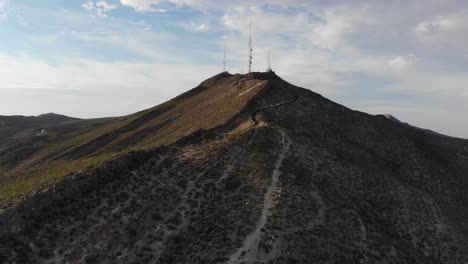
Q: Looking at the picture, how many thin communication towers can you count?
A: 3